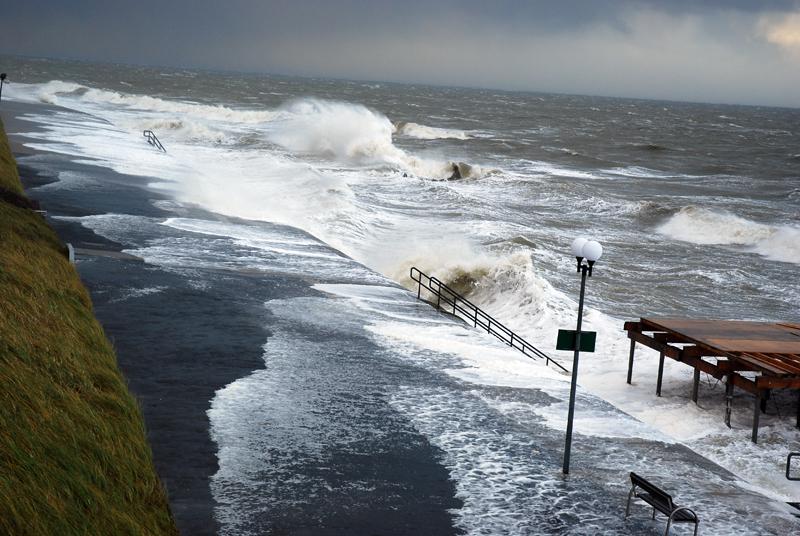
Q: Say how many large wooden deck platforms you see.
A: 1